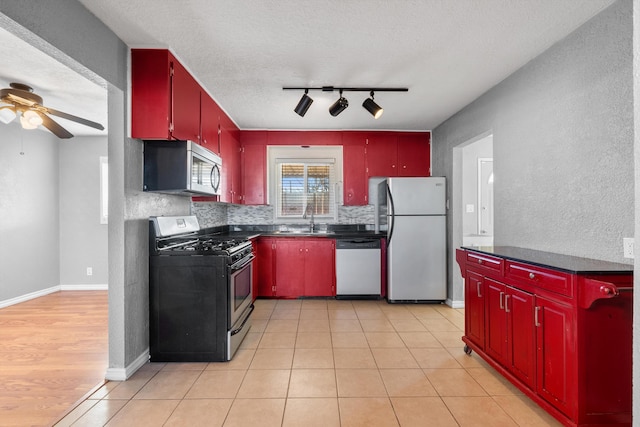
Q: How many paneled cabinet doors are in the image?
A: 4